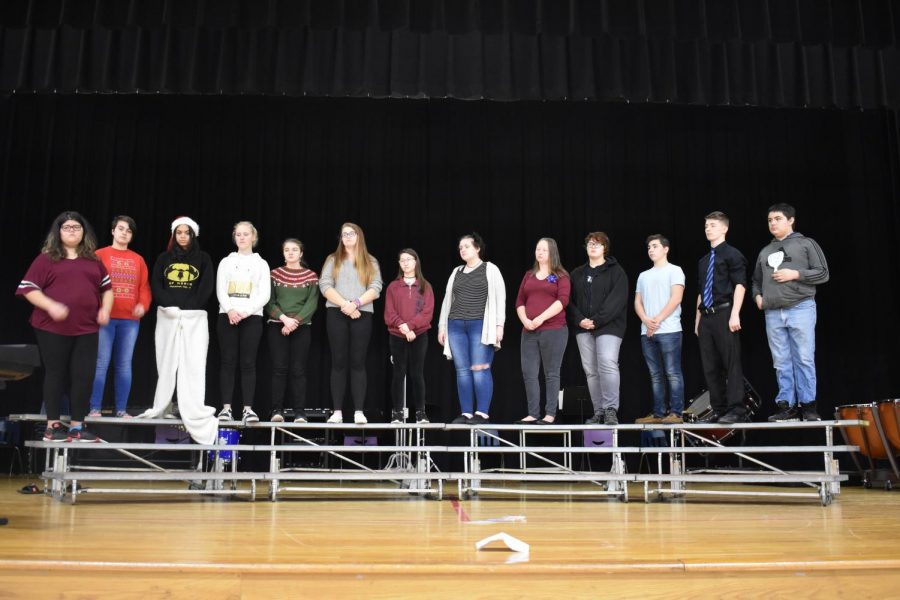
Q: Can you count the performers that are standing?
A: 13